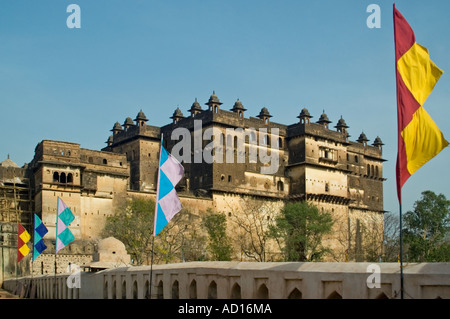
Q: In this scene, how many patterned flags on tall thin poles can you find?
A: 5